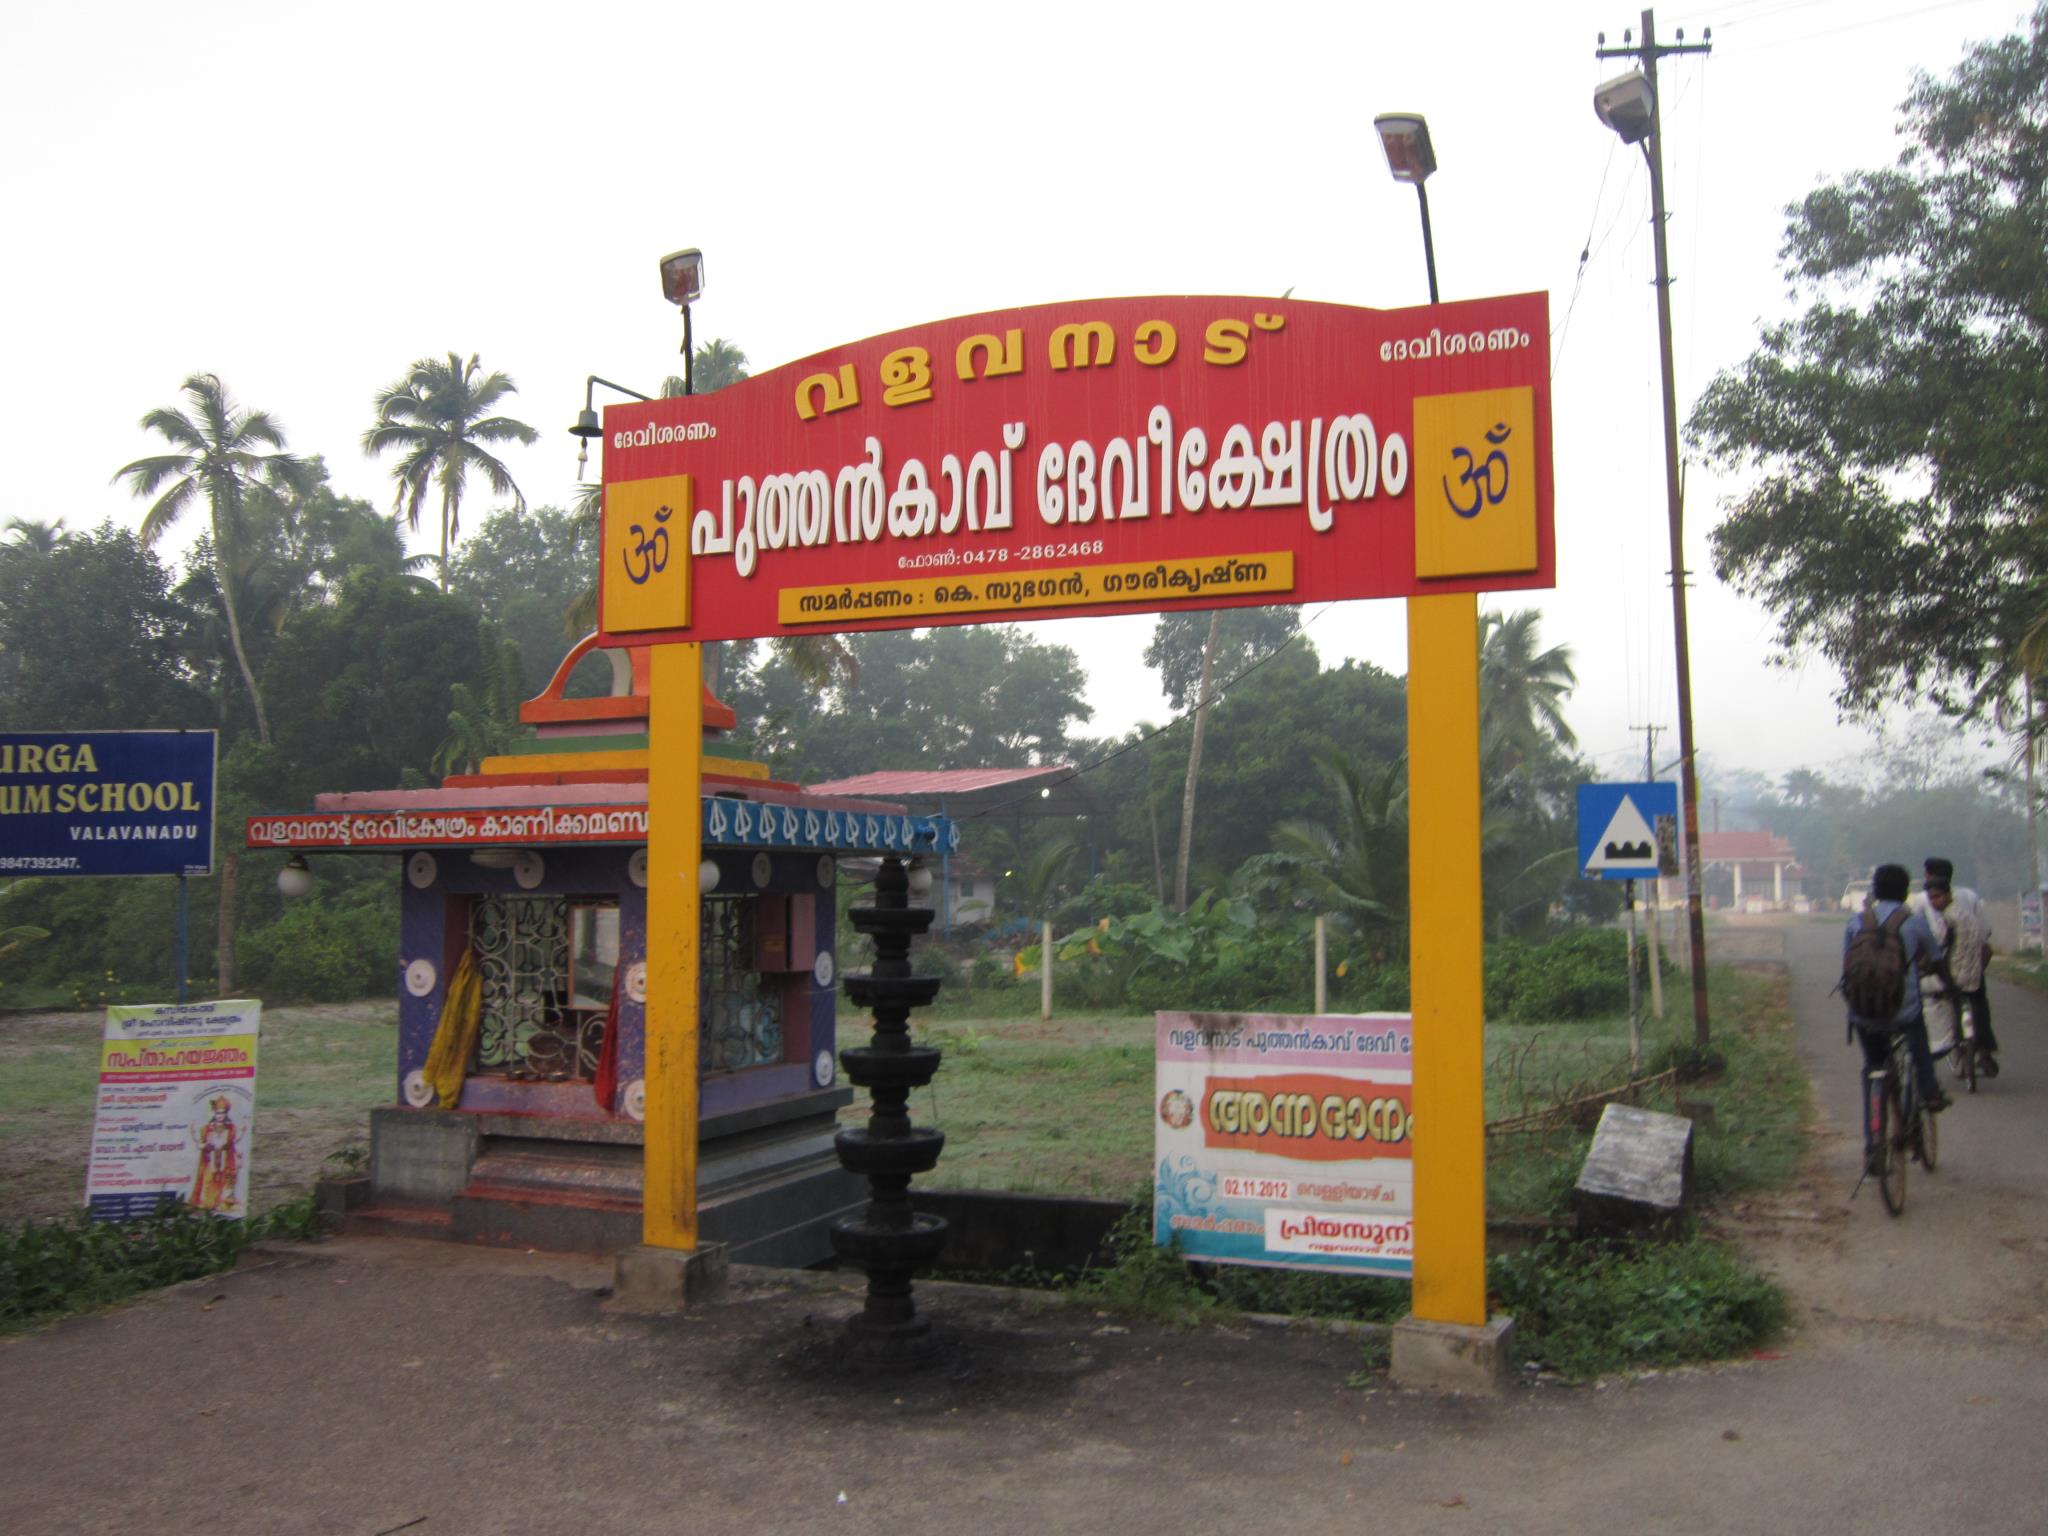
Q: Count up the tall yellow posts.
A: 2